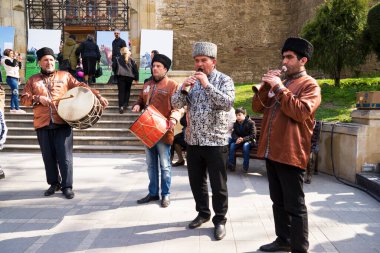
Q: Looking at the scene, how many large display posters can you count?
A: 4